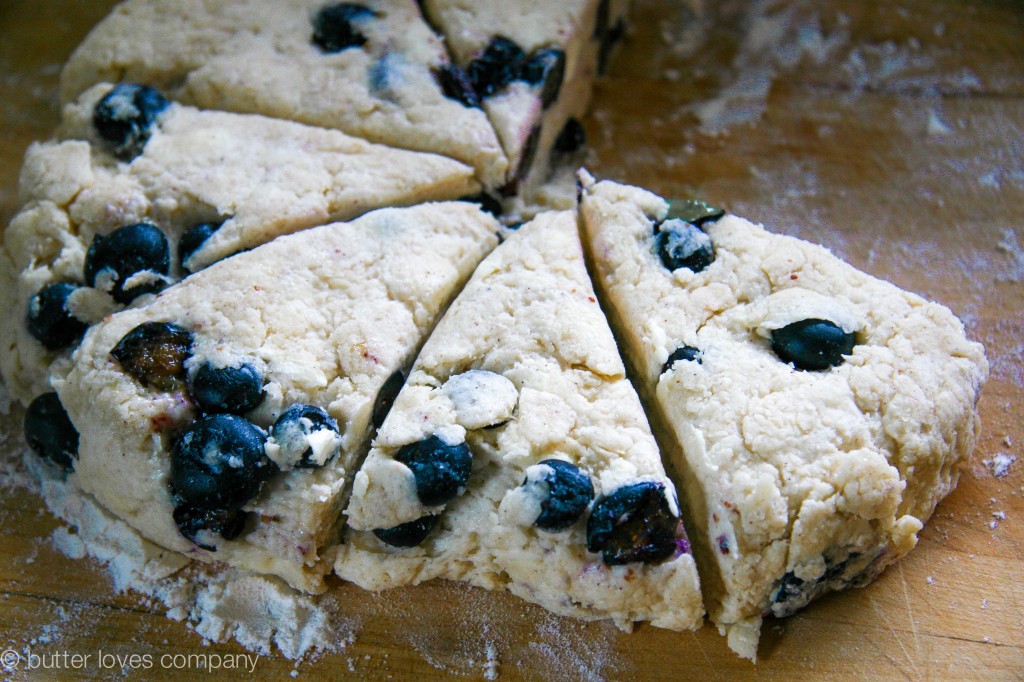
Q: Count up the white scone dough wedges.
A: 6